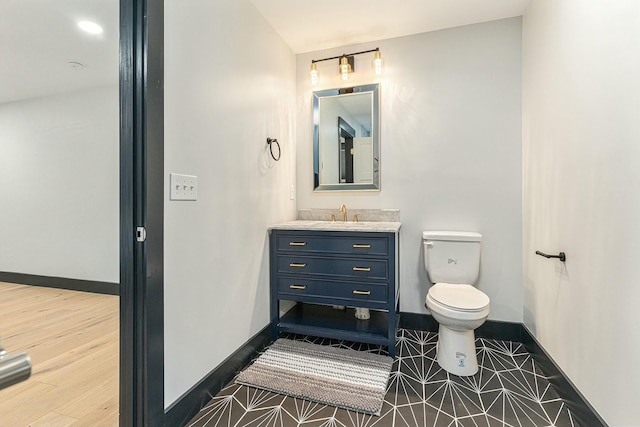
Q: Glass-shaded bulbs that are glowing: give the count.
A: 3